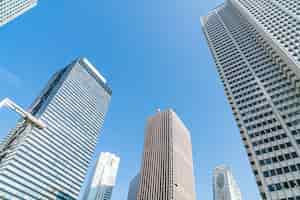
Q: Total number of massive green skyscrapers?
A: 0